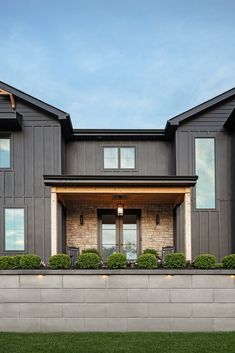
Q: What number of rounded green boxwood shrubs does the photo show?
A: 9